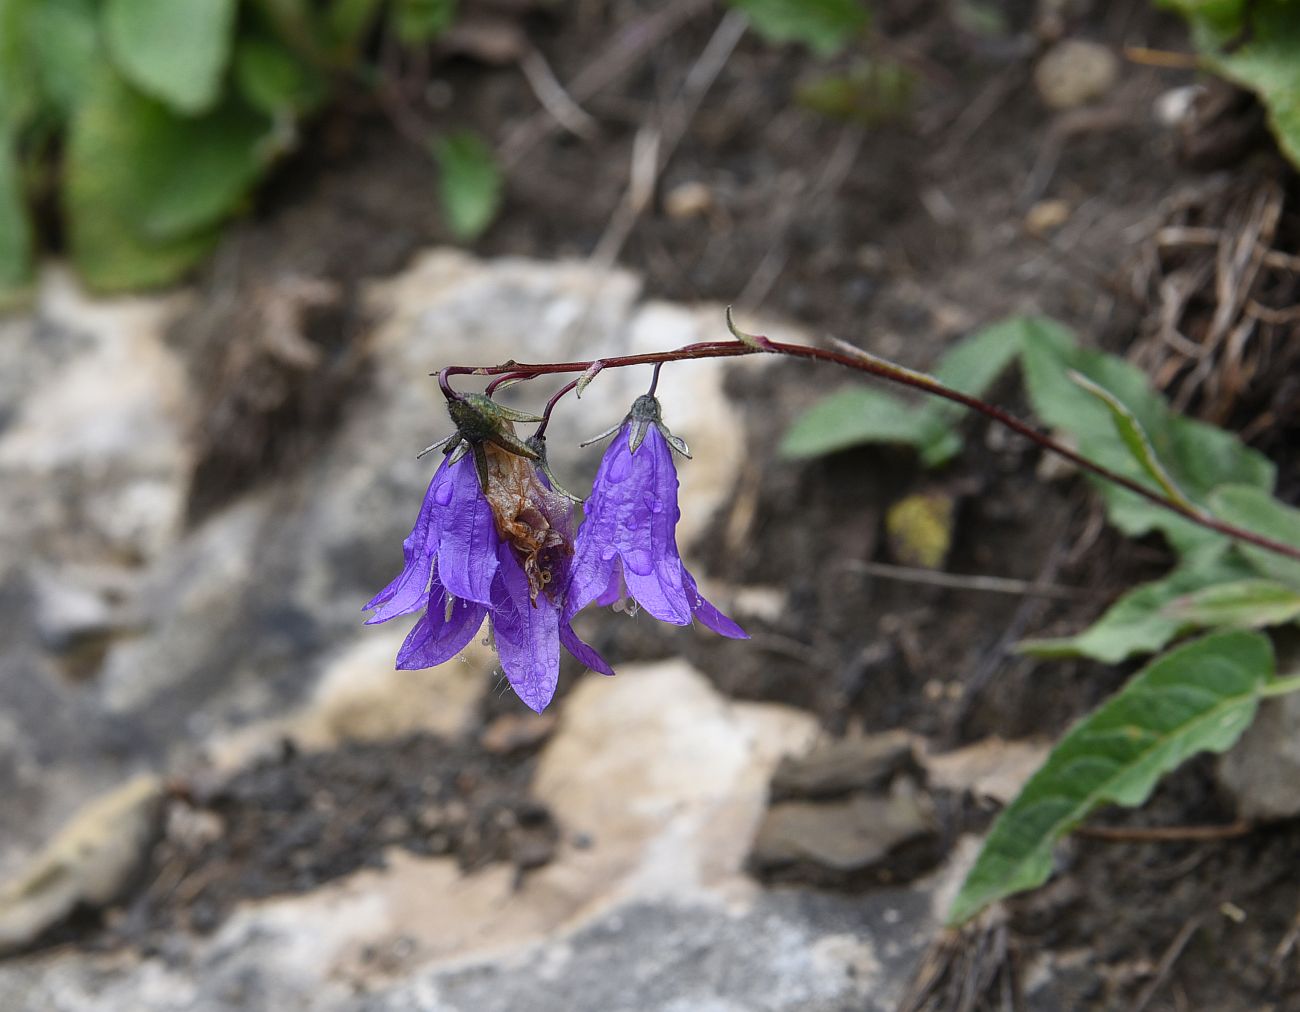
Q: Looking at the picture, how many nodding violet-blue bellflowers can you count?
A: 3